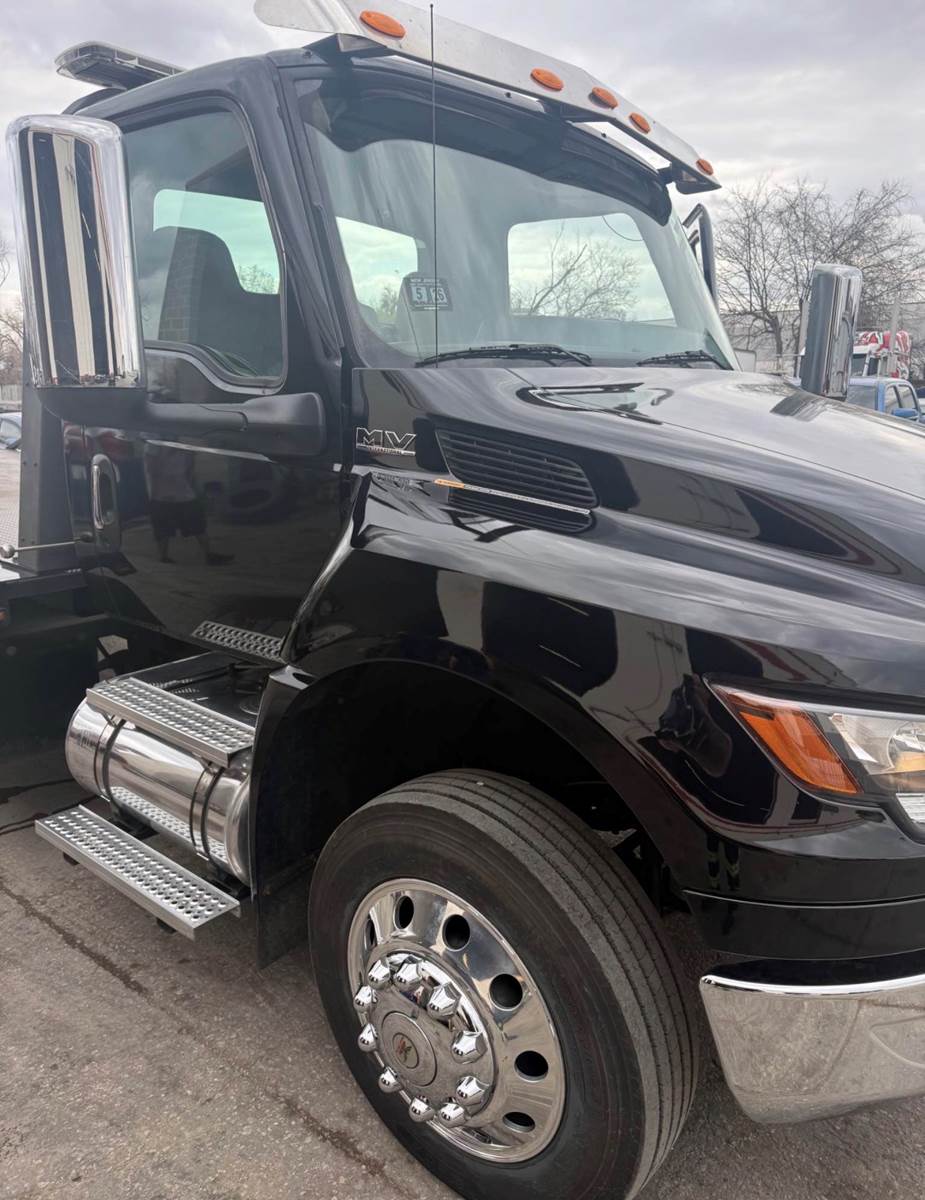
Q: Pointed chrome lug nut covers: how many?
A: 10